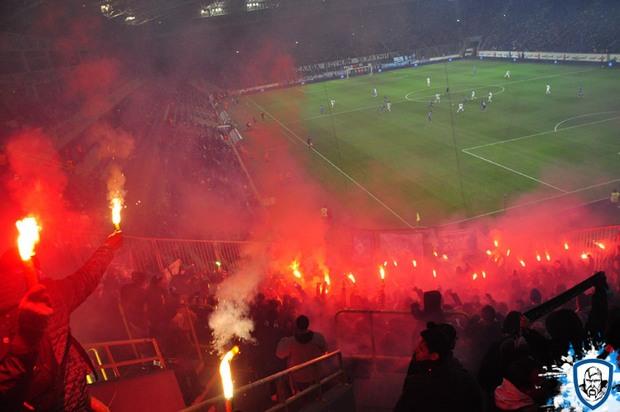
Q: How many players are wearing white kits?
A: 10